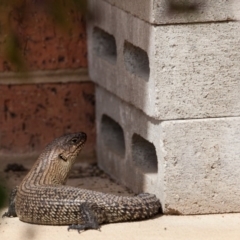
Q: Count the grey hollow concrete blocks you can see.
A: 3